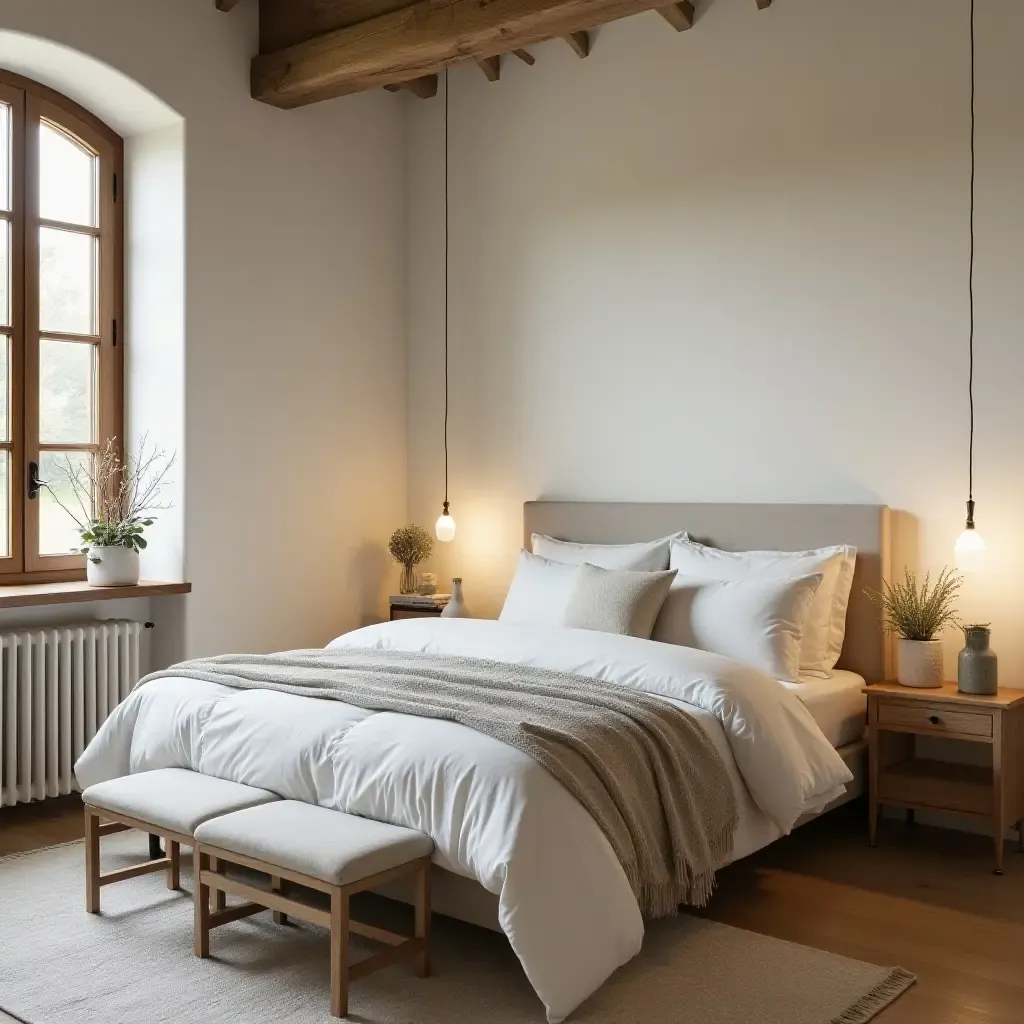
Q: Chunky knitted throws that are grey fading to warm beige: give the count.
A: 1